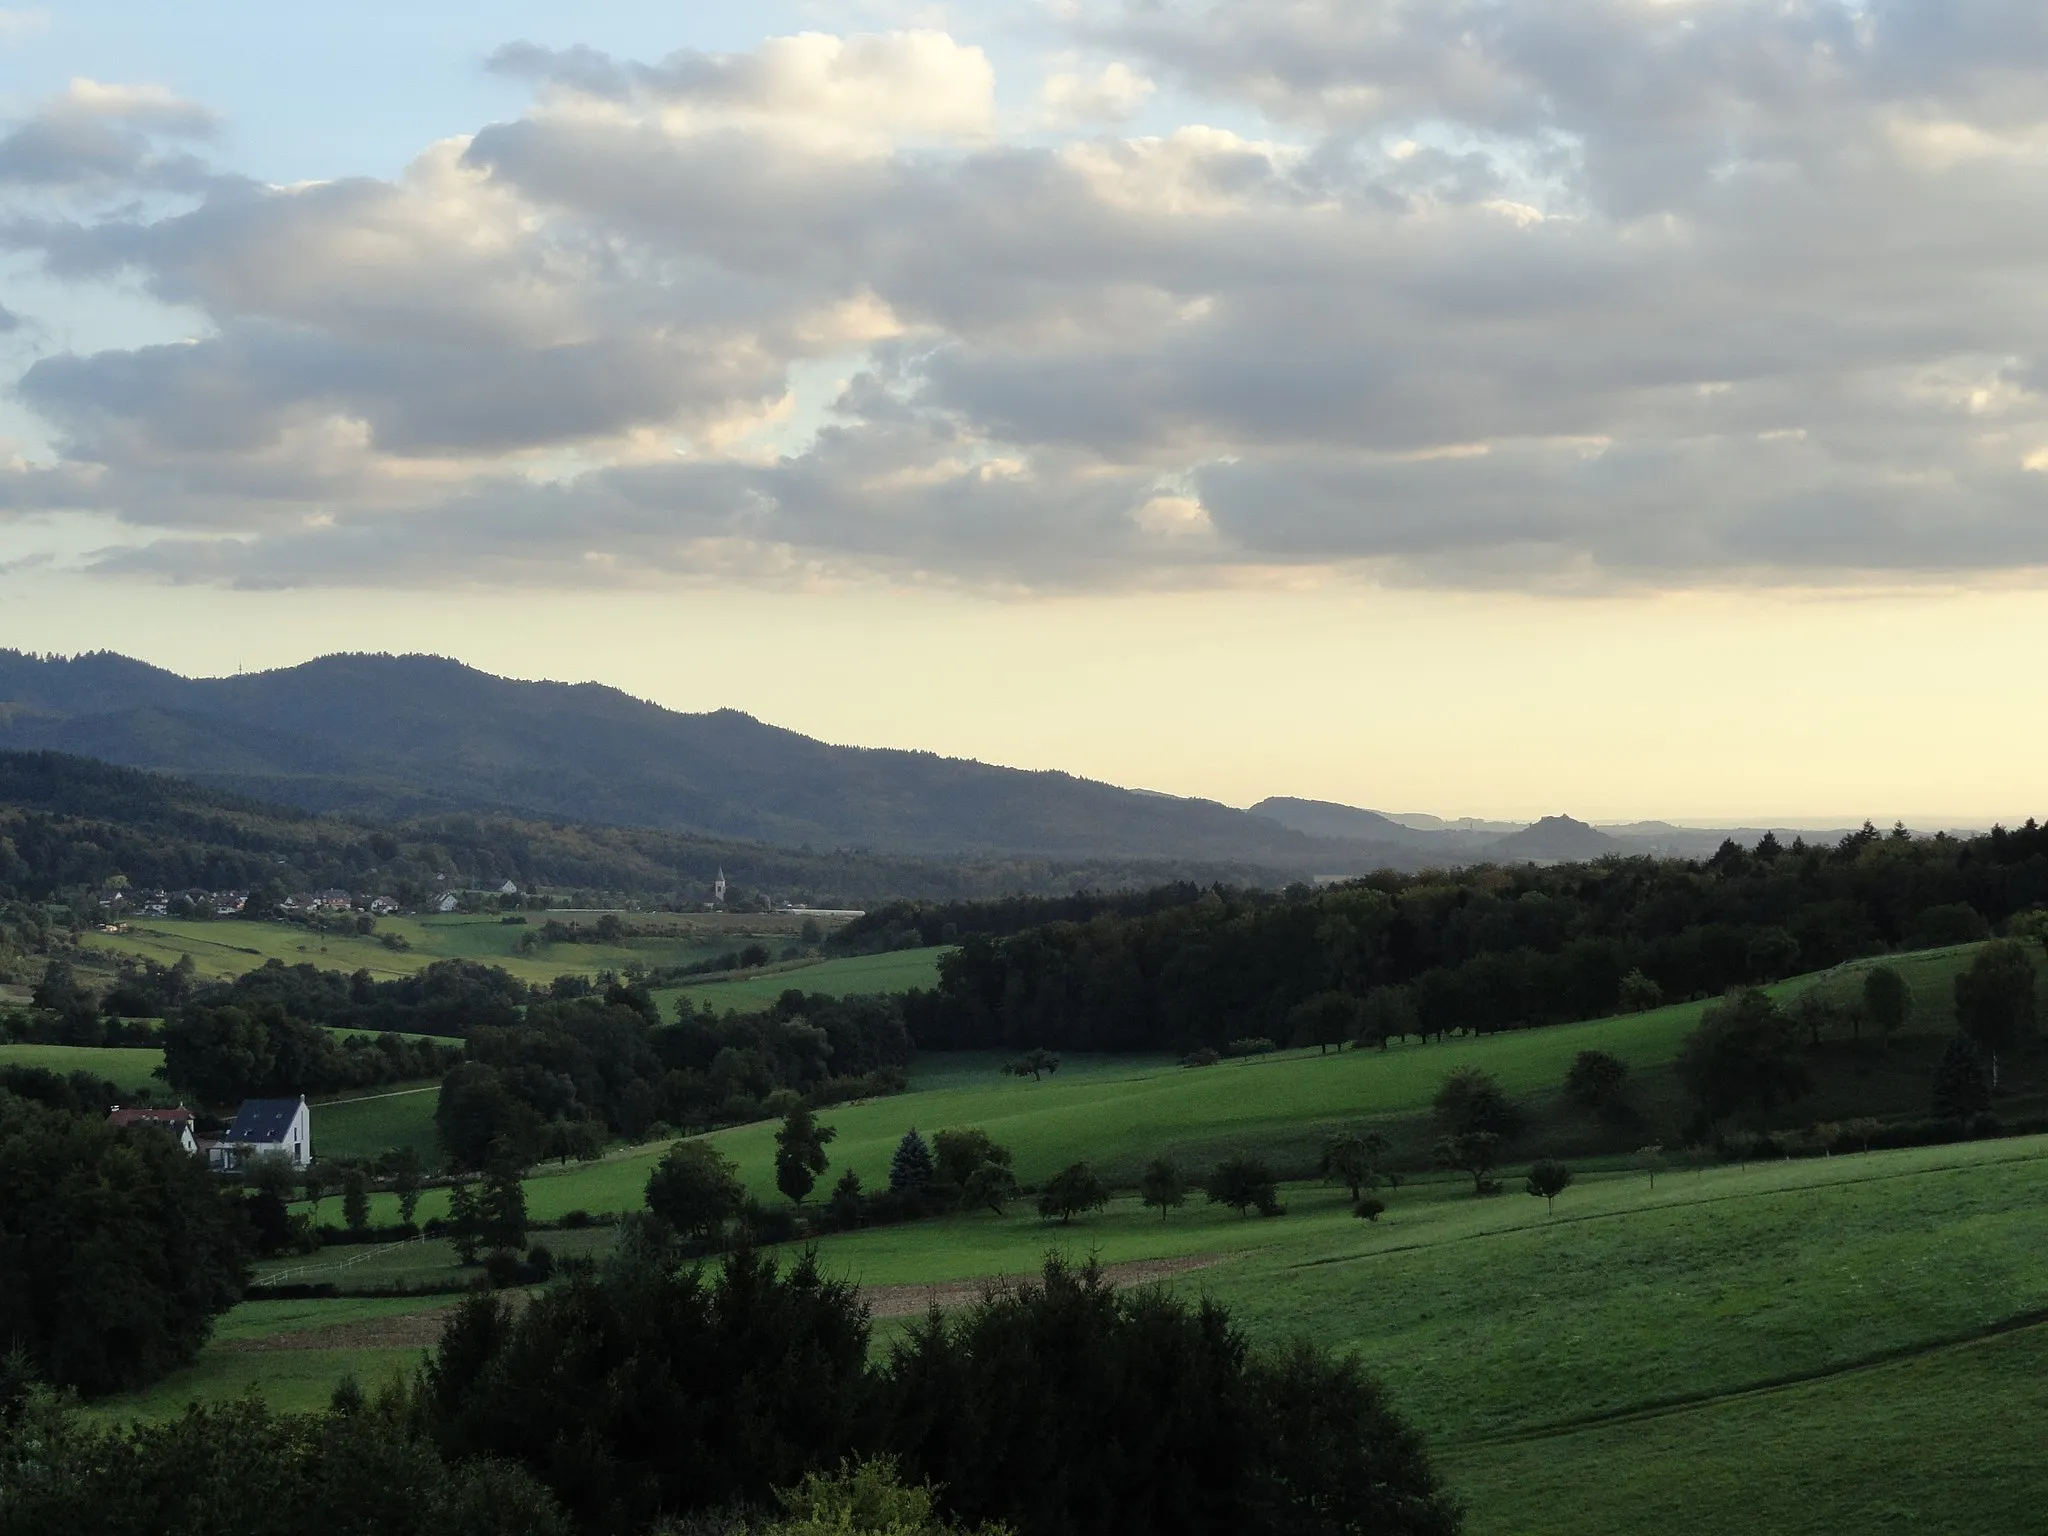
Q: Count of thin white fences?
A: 1